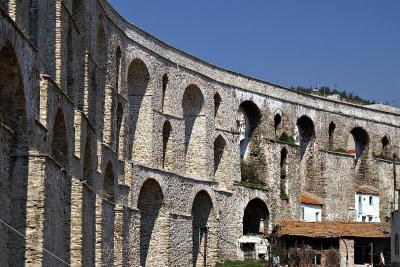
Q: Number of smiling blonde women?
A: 0